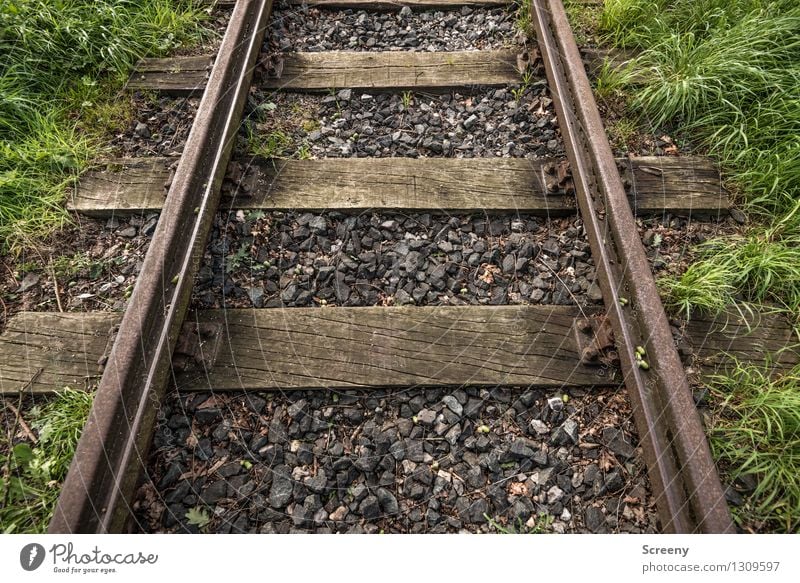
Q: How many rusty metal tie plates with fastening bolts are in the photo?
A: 6